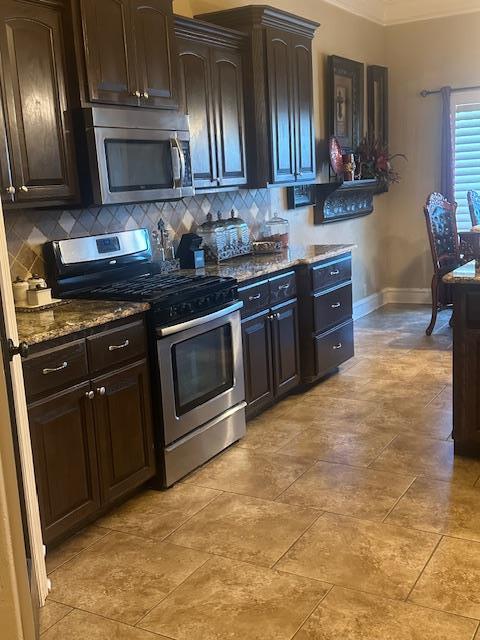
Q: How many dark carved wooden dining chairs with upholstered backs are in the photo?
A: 2